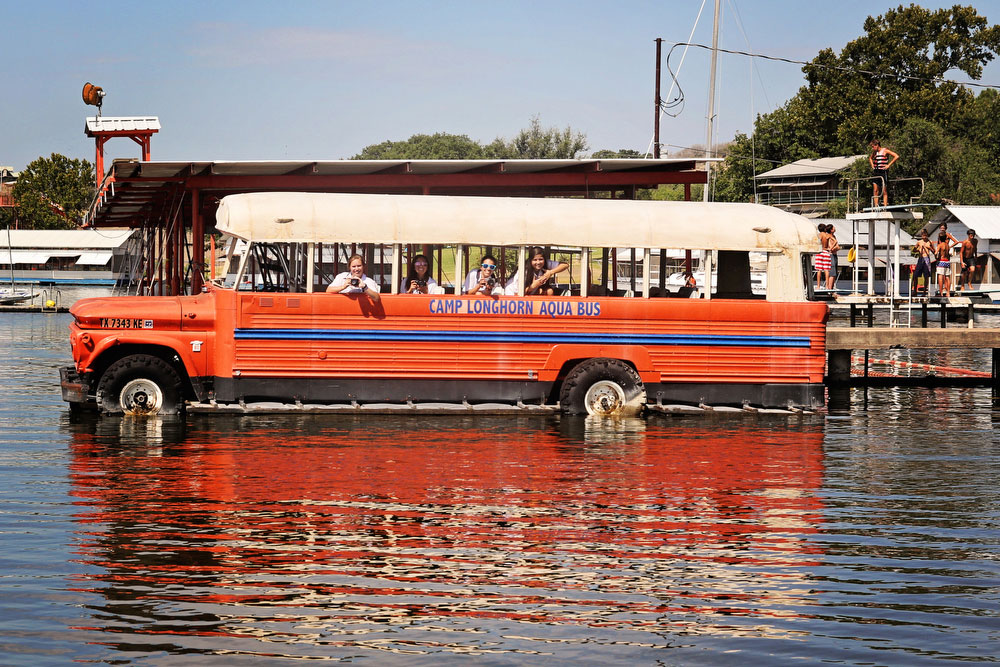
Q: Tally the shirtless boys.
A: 6